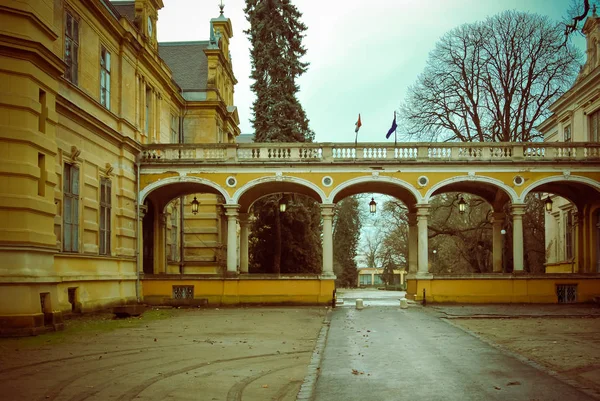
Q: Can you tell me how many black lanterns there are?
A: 5